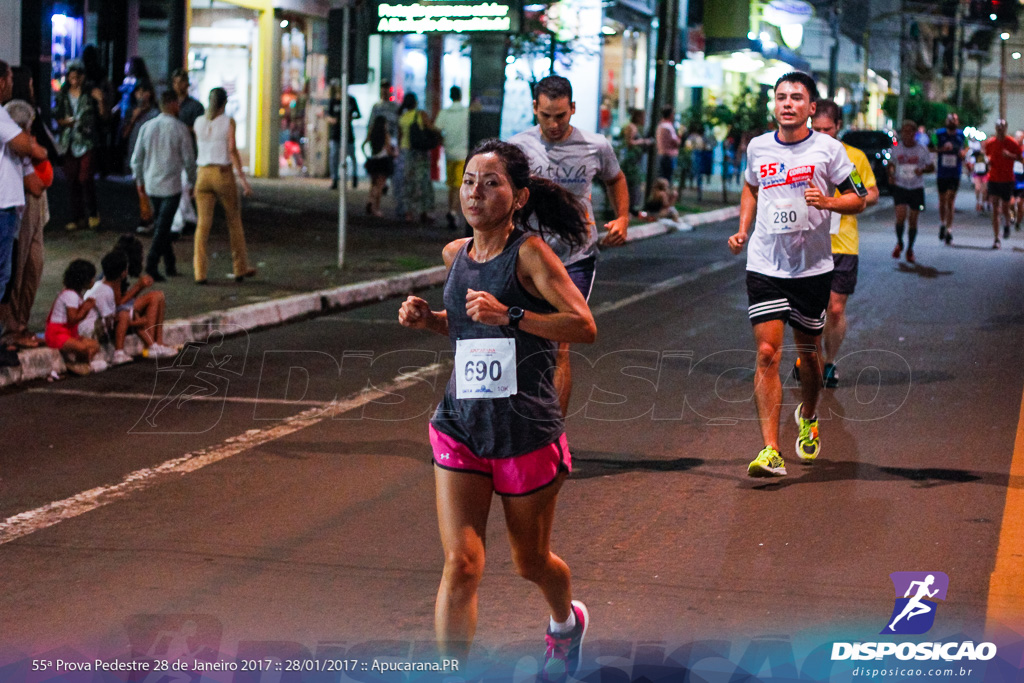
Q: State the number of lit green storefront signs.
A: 1